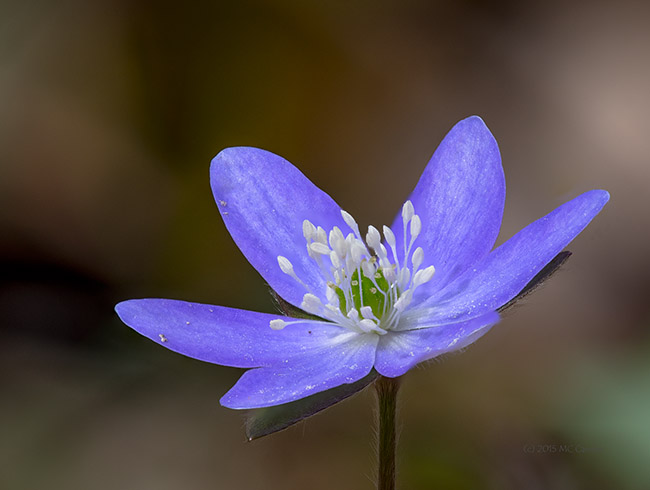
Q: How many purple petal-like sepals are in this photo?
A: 6